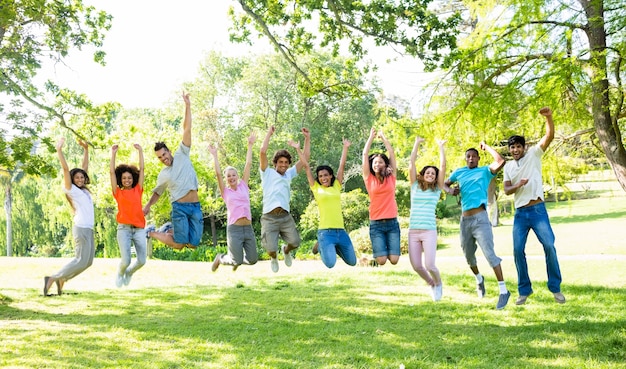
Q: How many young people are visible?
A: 10